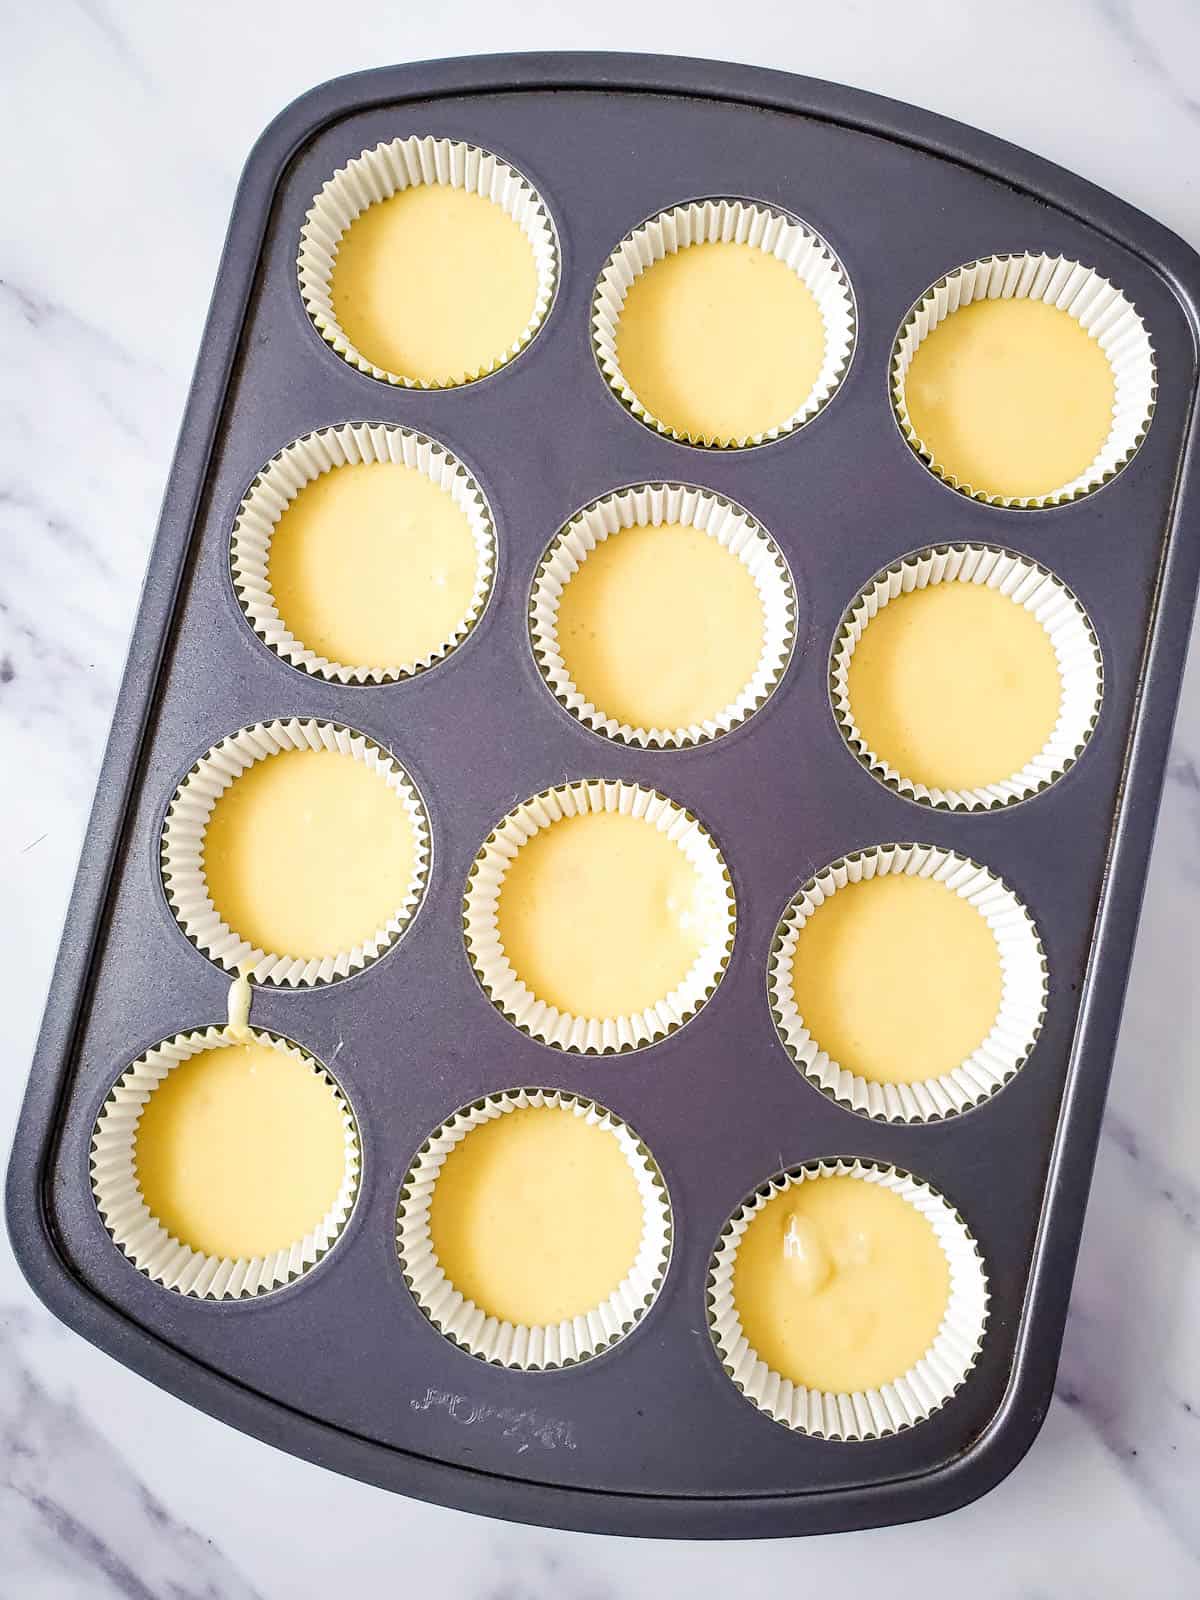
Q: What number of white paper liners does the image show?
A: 12